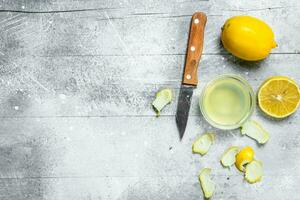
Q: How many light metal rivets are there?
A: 3